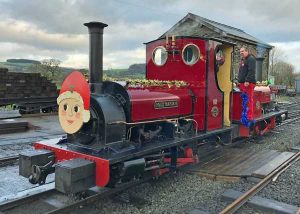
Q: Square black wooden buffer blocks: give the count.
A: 2